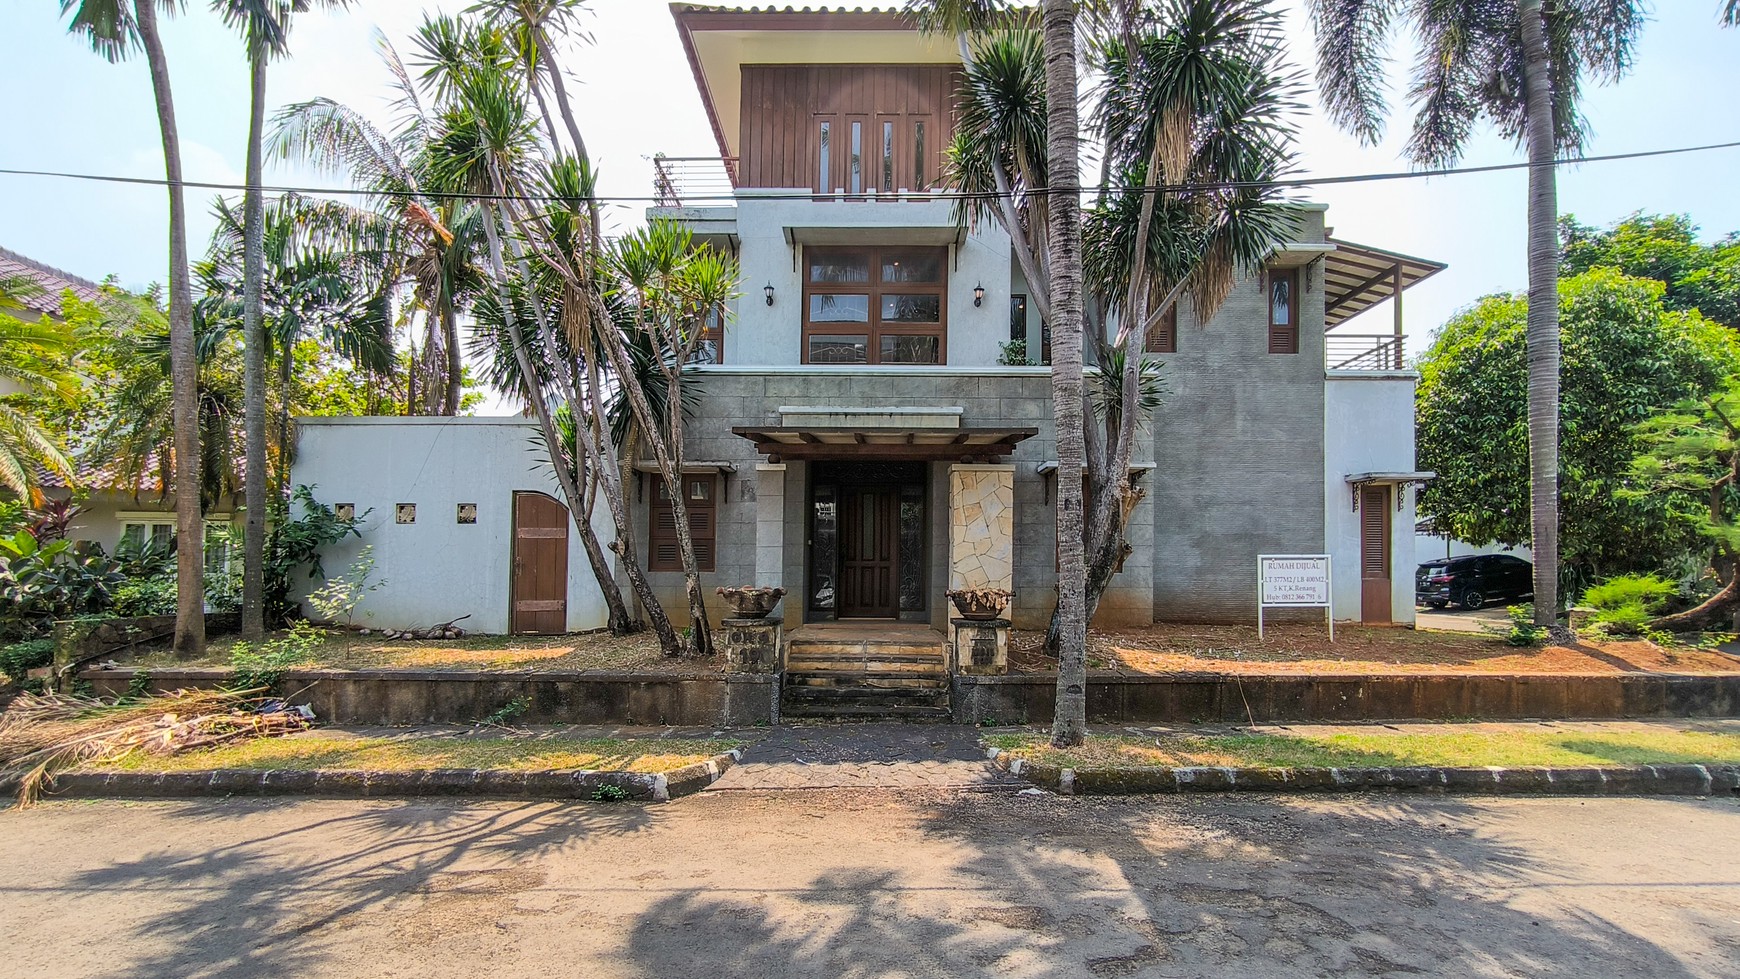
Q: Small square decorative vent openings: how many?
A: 3